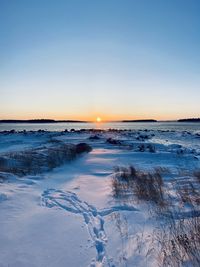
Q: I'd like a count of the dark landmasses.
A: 3